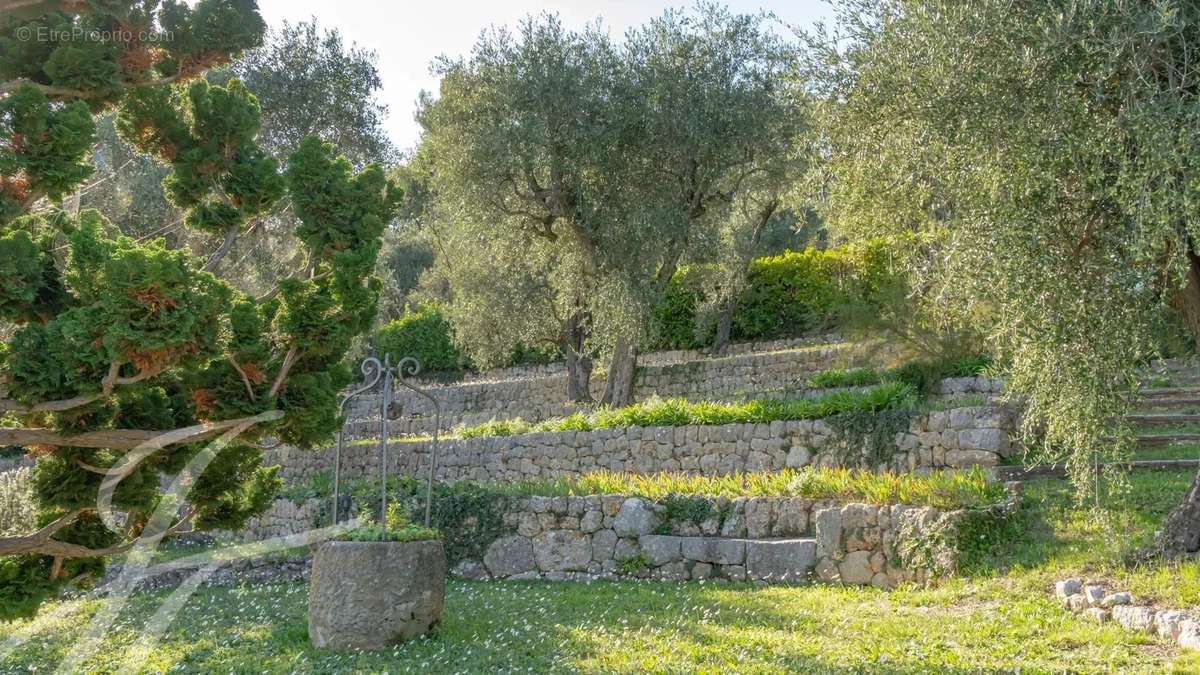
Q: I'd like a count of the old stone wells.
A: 1